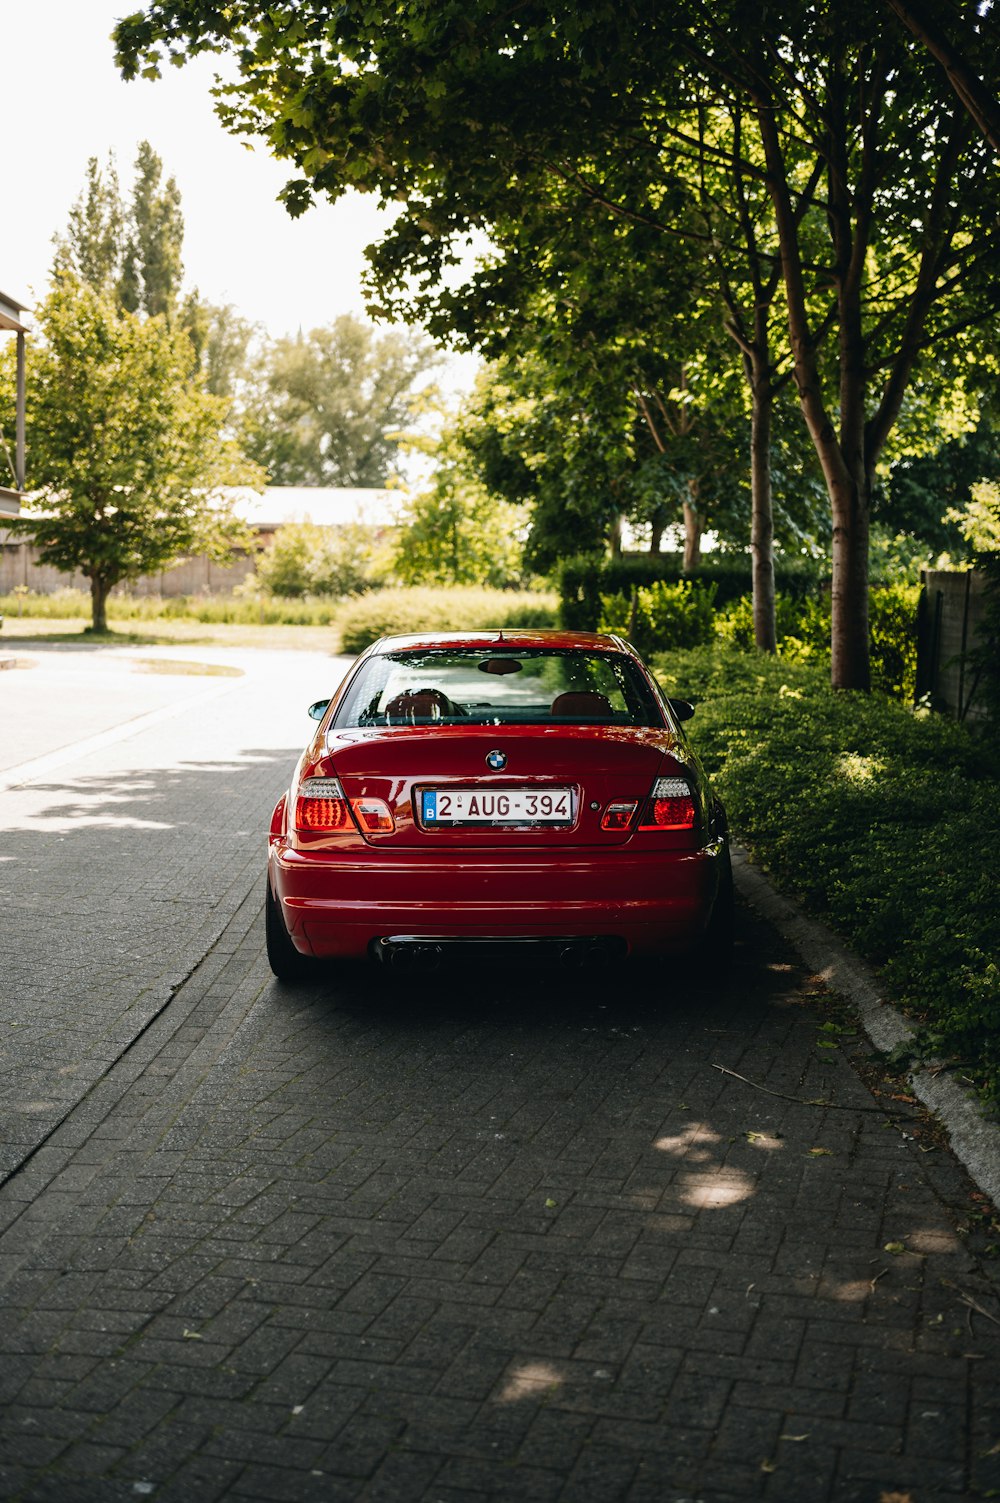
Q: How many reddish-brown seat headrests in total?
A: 2